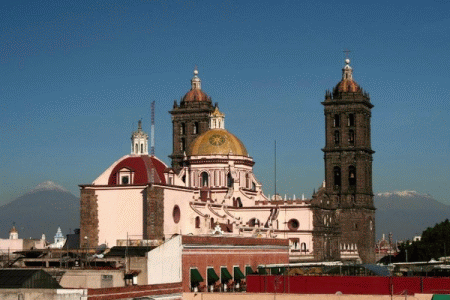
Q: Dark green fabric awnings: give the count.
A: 5